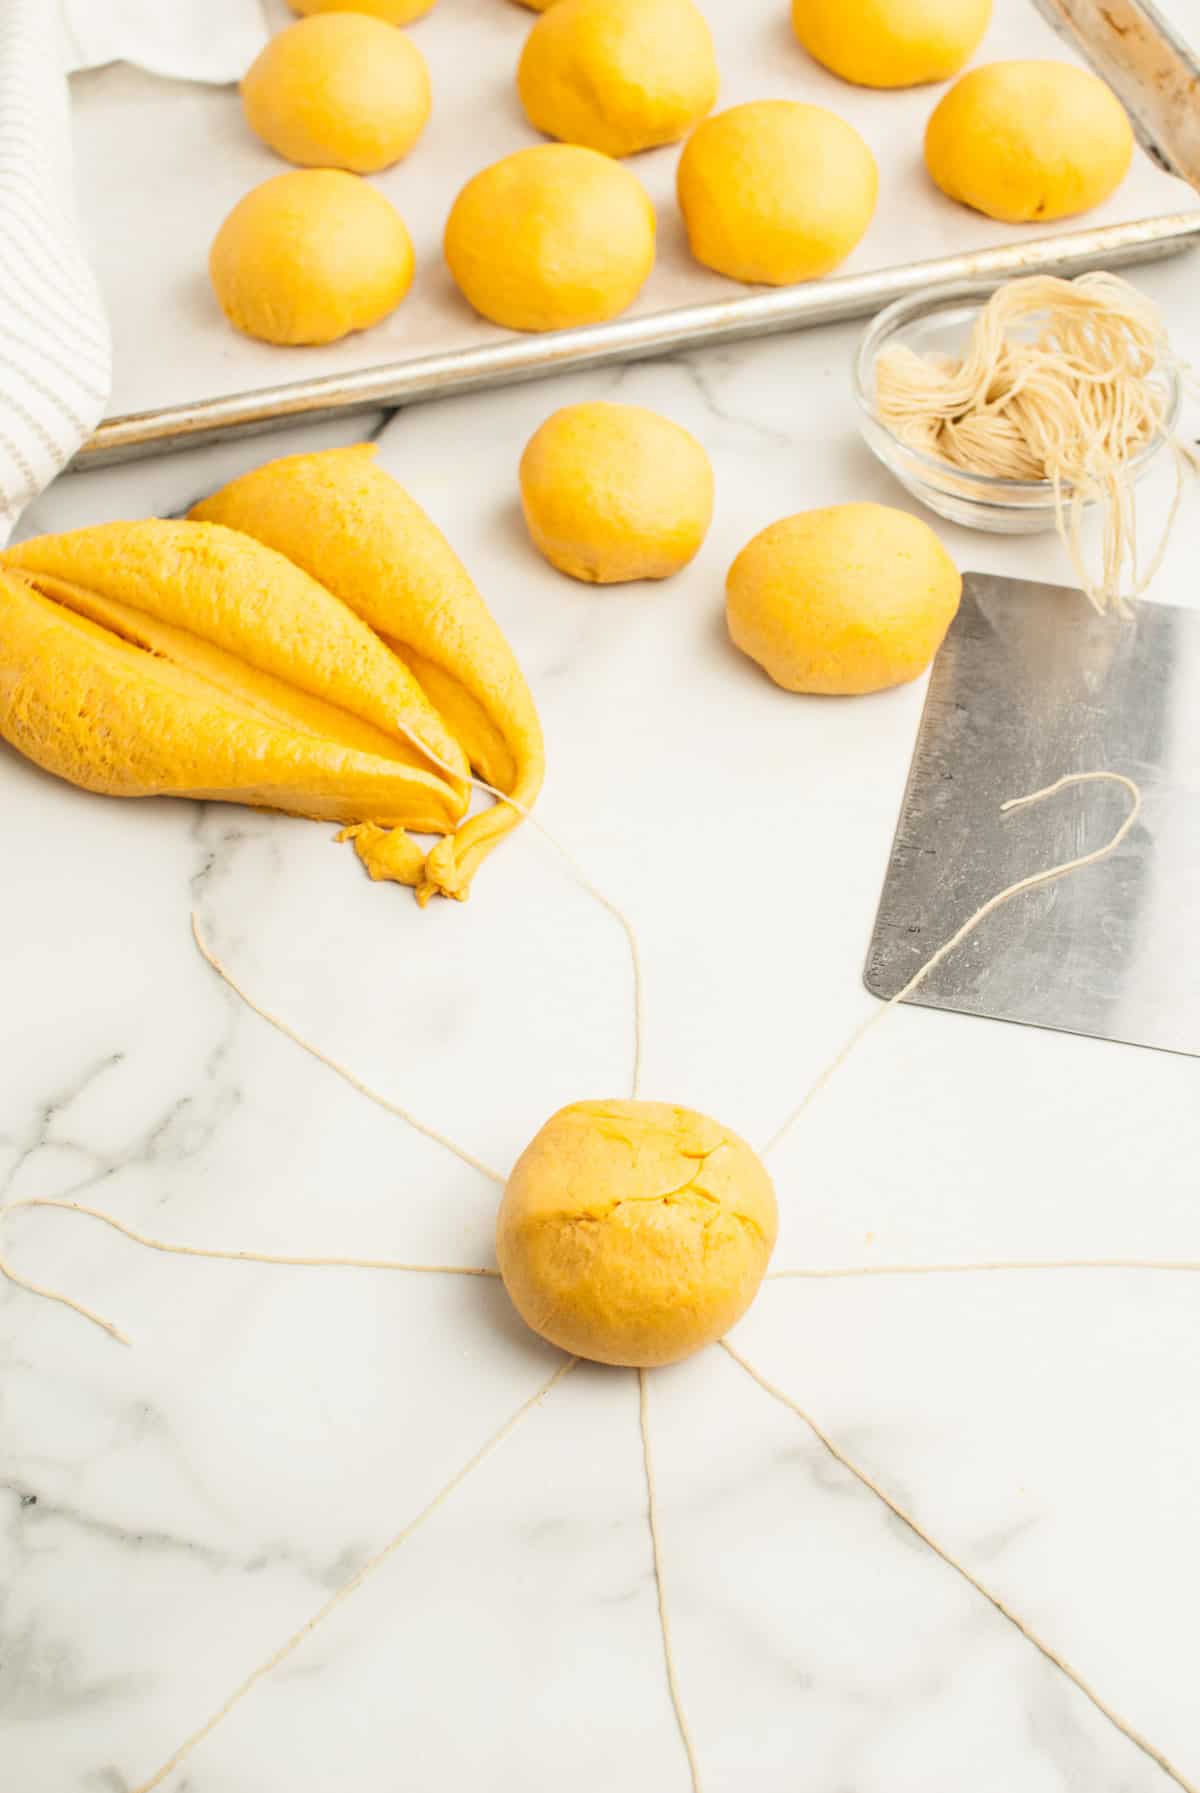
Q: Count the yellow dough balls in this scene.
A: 12